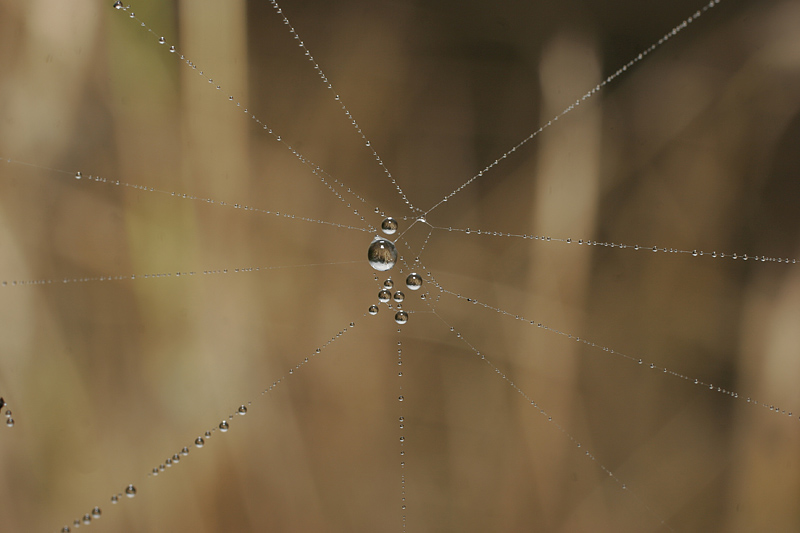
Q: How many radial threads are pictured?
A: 10